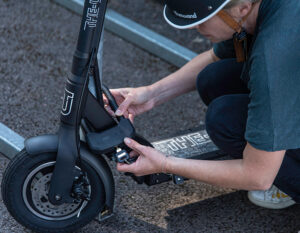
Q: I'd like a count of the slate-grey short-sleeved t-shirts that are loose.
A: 1